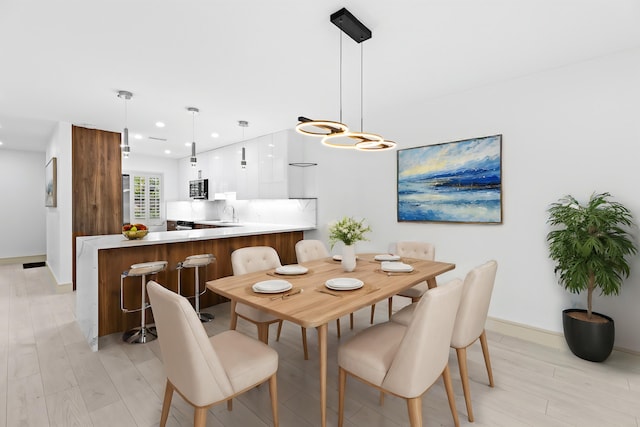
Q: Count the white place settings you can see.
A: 6